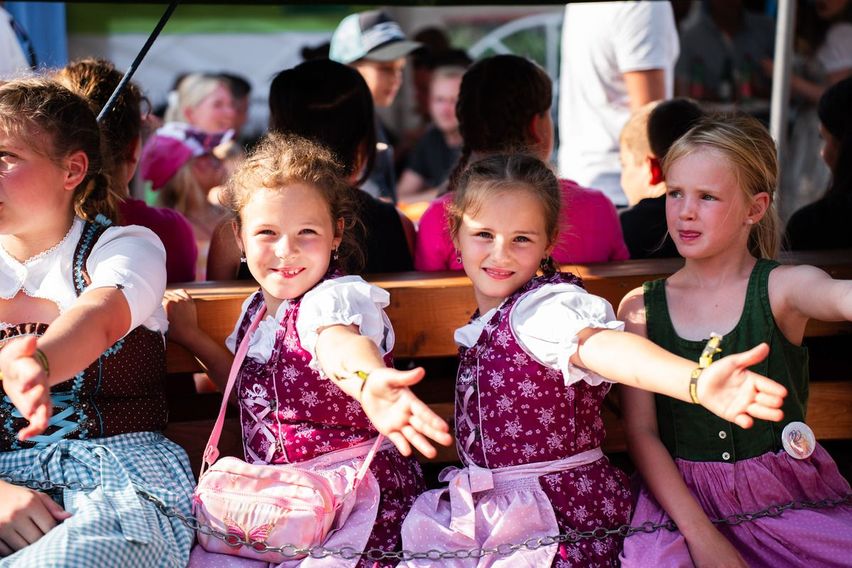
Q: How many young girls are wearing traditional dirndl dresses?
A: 4